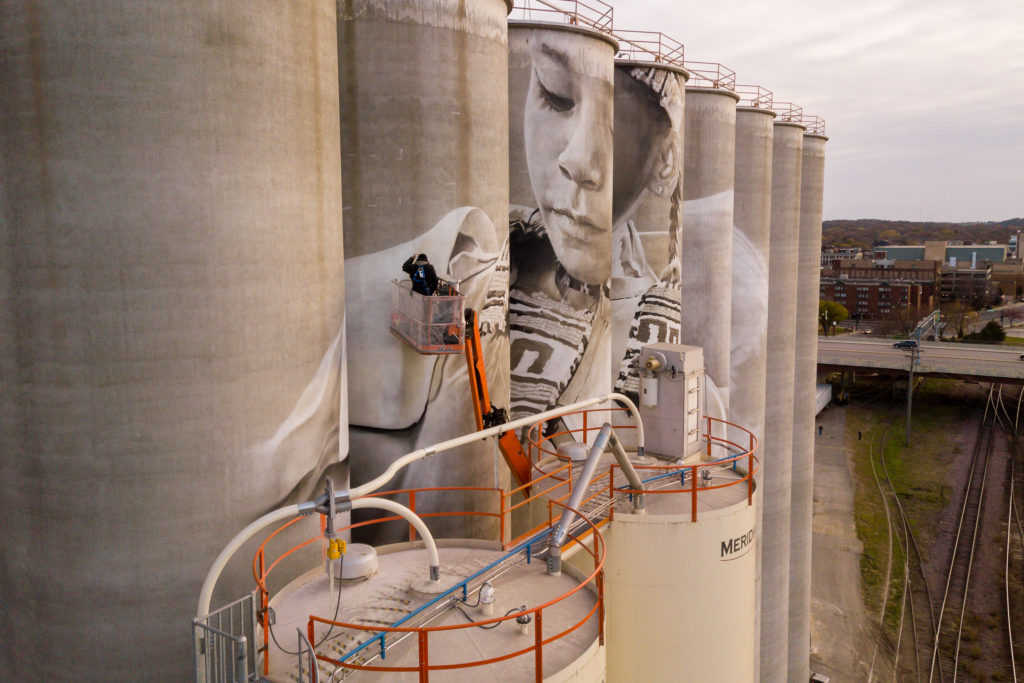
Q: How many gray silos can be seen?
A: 8